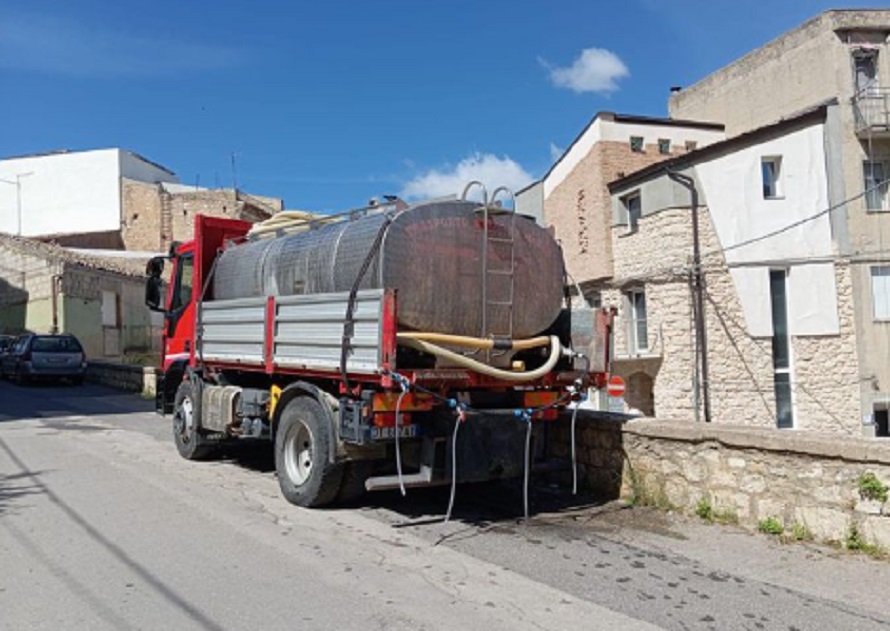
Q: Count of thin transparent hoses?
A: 4